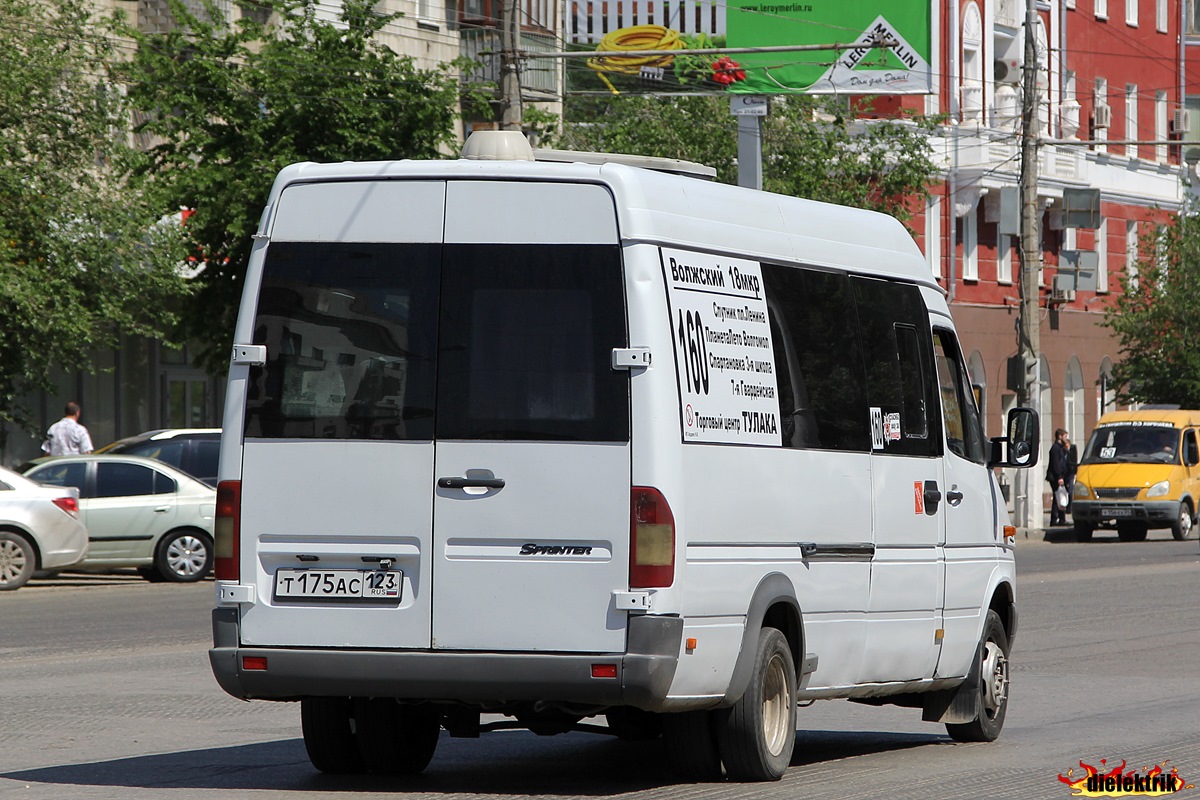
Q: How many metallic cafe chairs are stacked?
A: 0